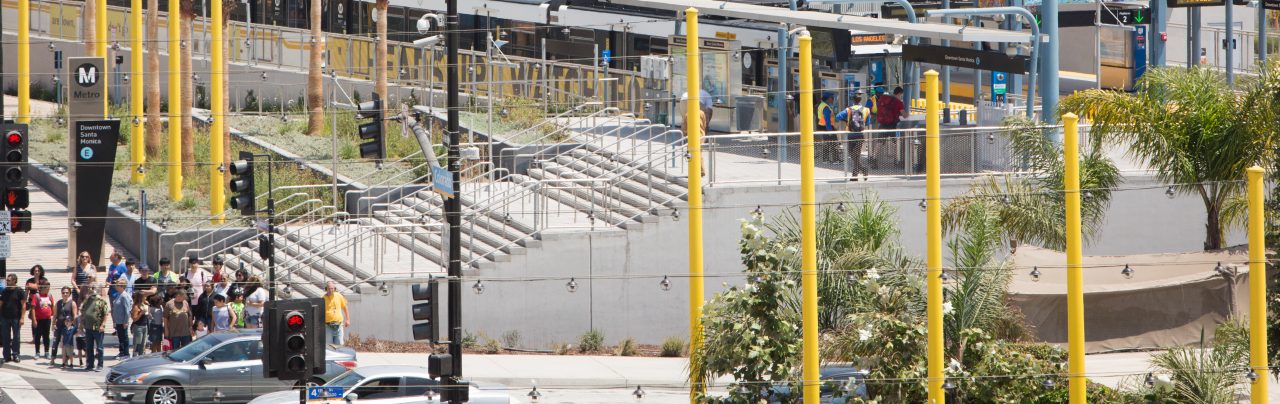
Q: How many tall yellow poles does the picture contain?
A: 10